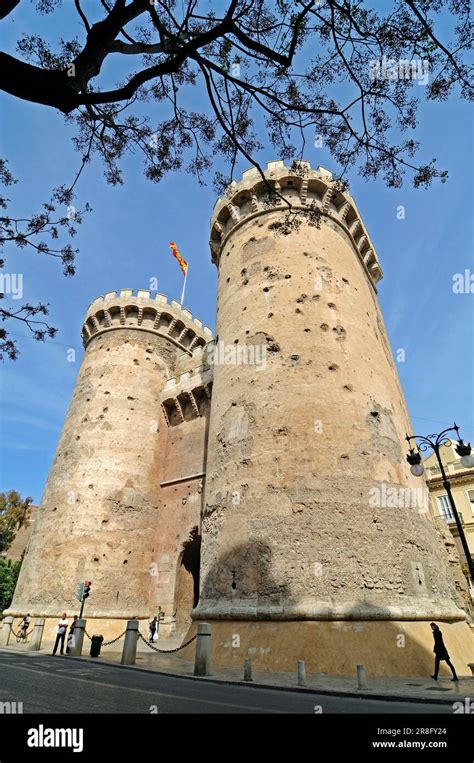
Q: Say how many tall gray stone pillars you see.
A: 5